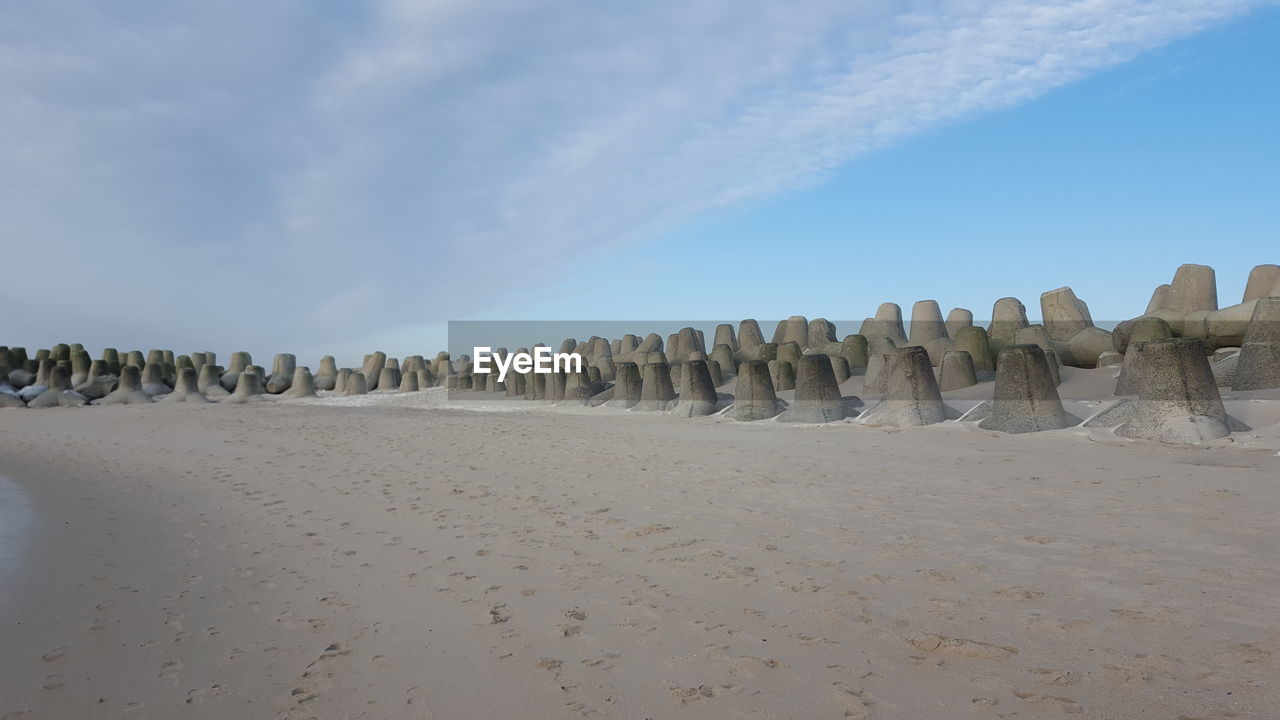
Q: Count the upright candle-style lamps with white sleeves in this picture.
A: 0